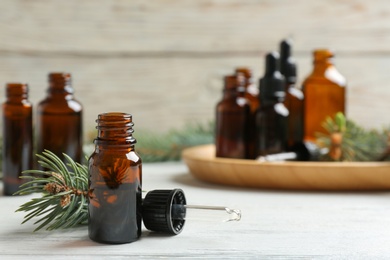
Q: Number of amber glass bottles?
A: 8